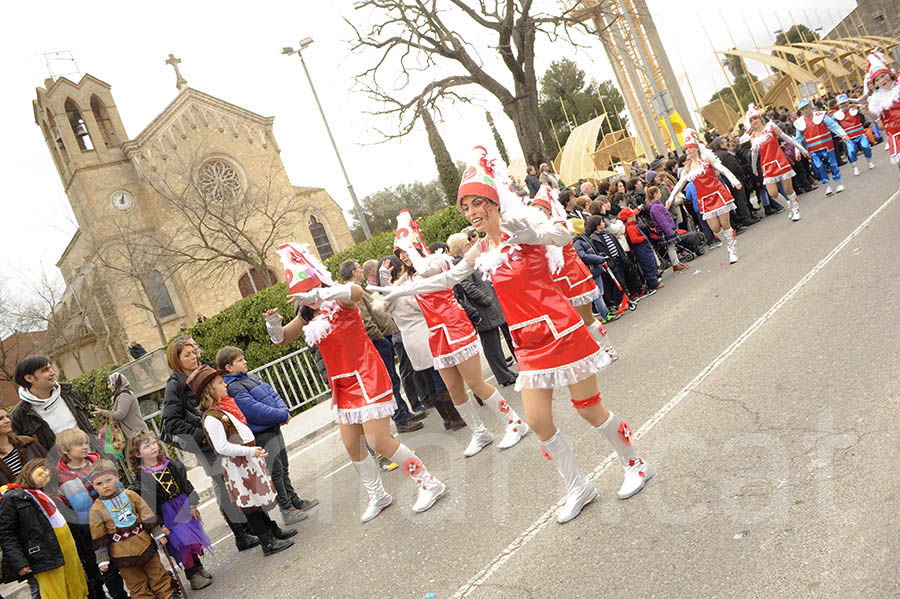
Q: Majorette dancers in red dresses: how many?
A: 7